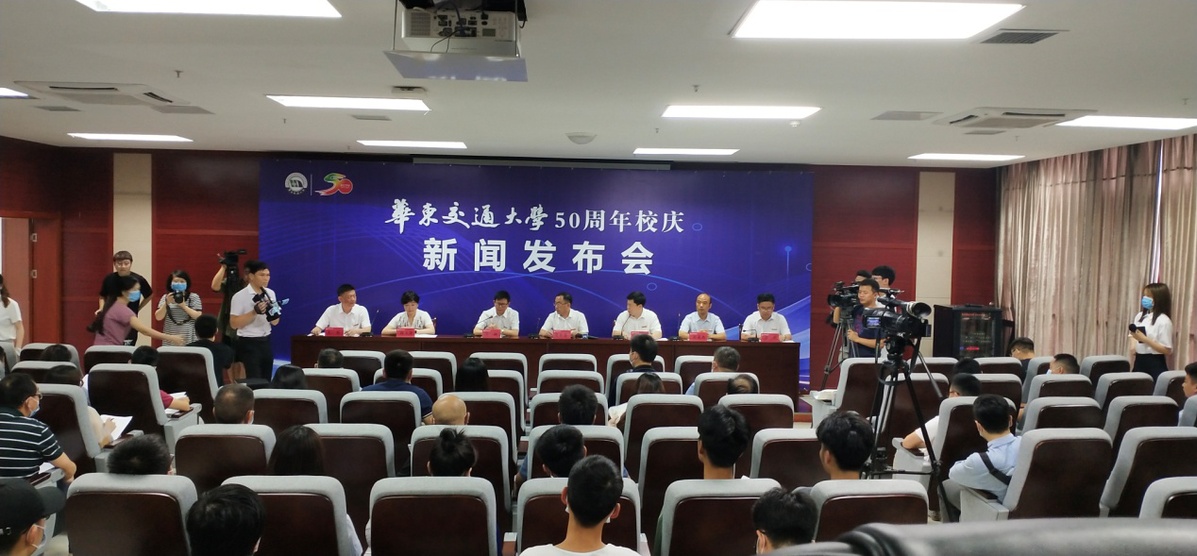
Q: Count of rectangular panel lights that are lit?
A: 10